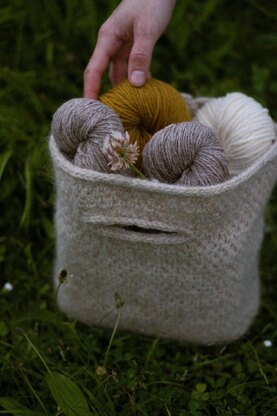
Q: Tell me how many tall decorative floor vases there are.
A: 0